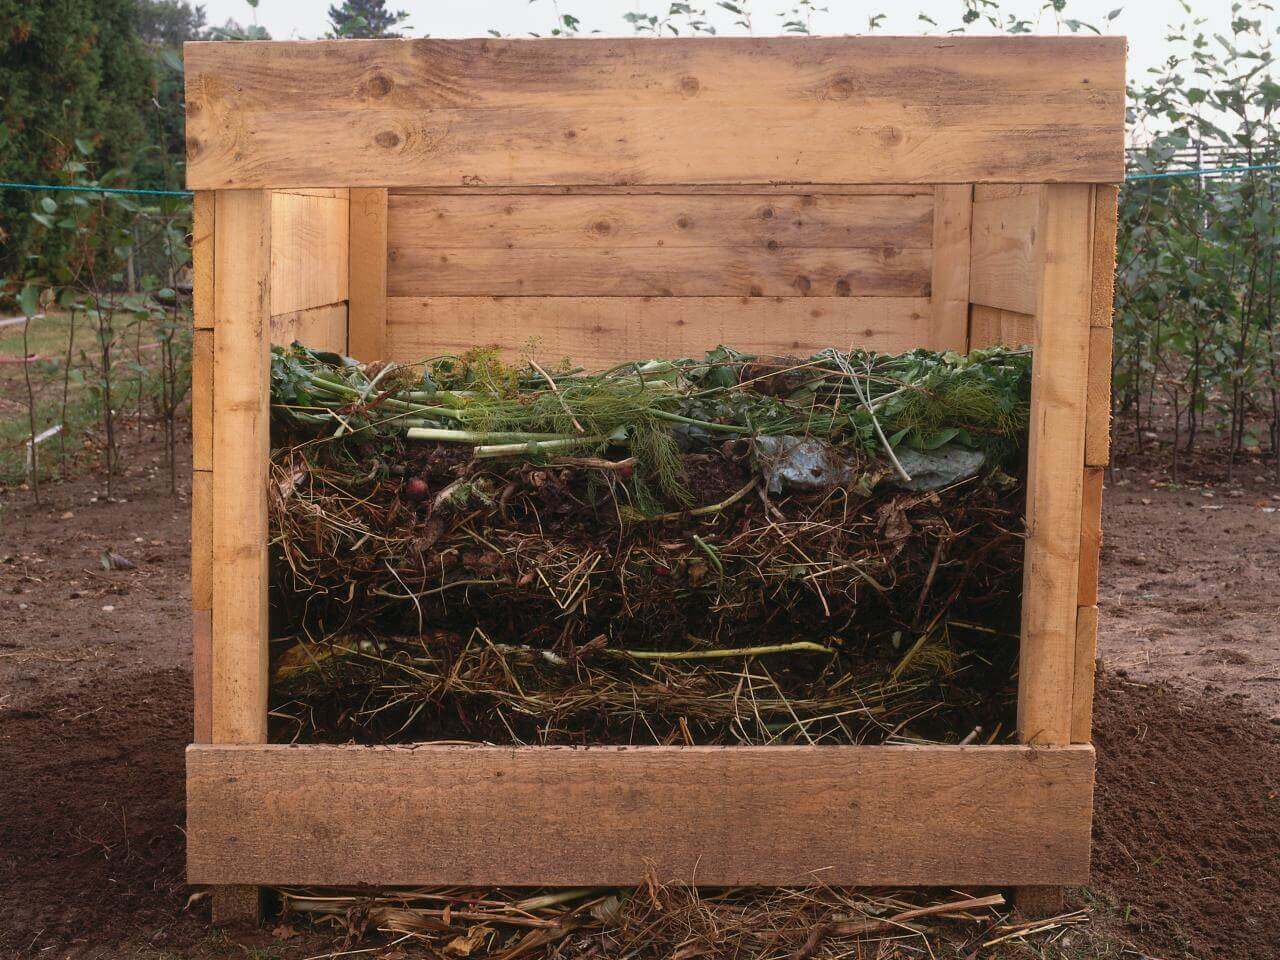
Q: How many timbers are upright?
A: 4